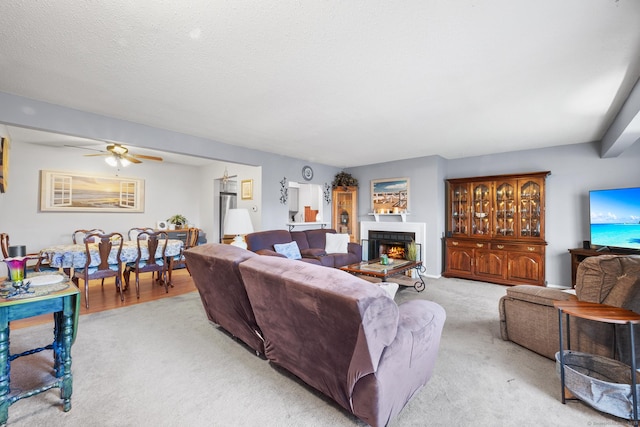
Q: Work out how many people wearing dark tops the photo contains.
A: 0